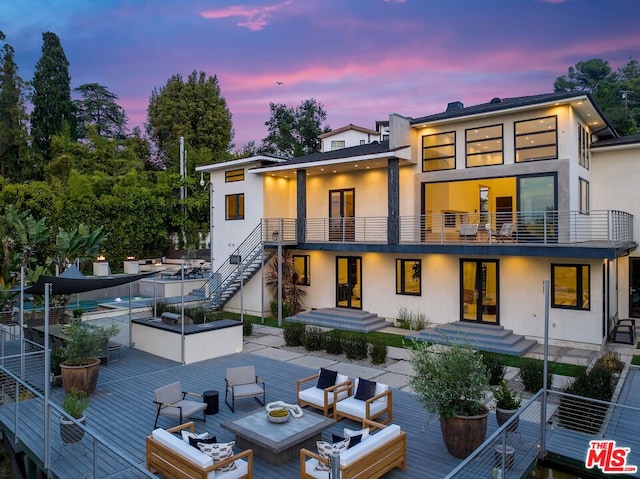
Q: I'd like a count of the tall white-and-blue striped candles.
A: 0